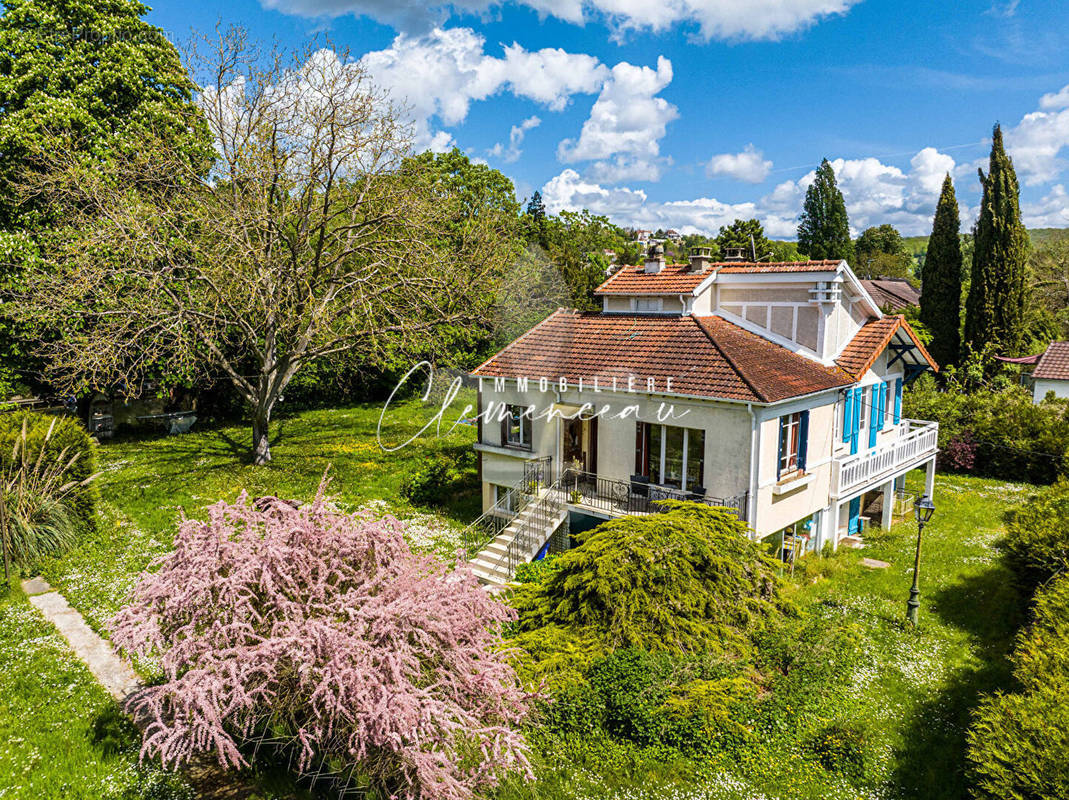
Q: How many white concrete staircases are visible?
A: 1